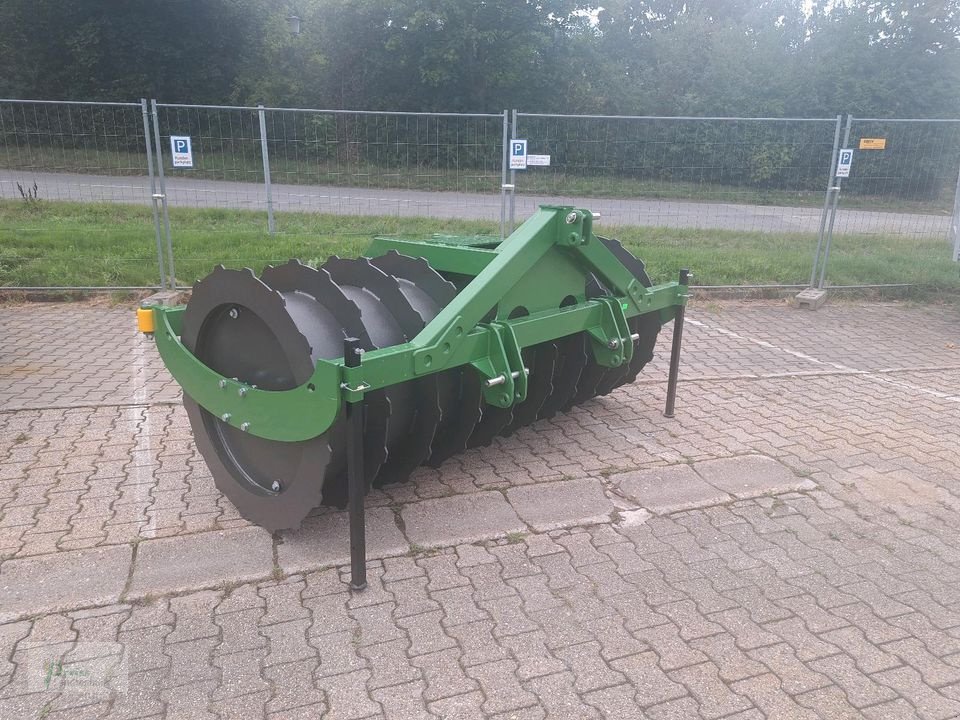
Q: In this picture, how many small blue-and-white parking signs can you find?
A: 3